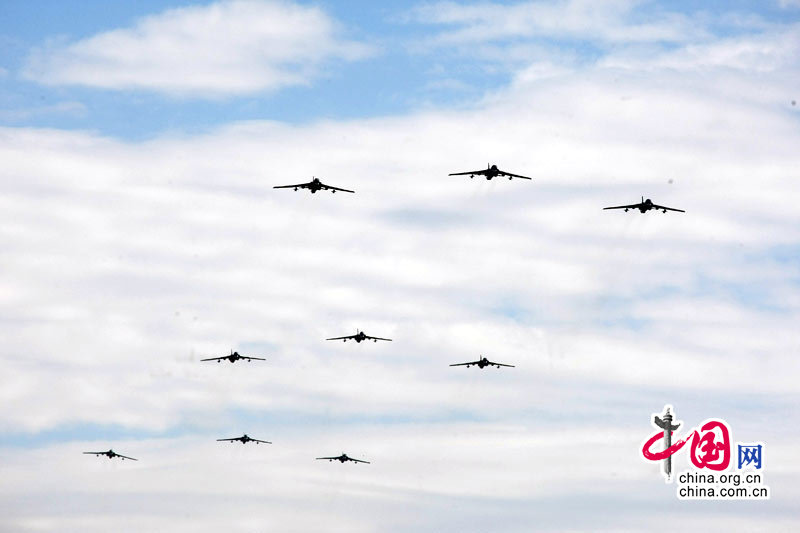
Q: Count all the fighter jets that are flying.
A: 9